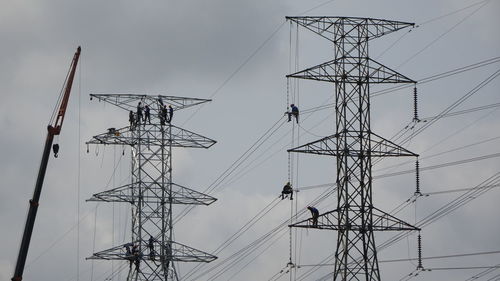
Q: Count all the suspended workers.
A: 2